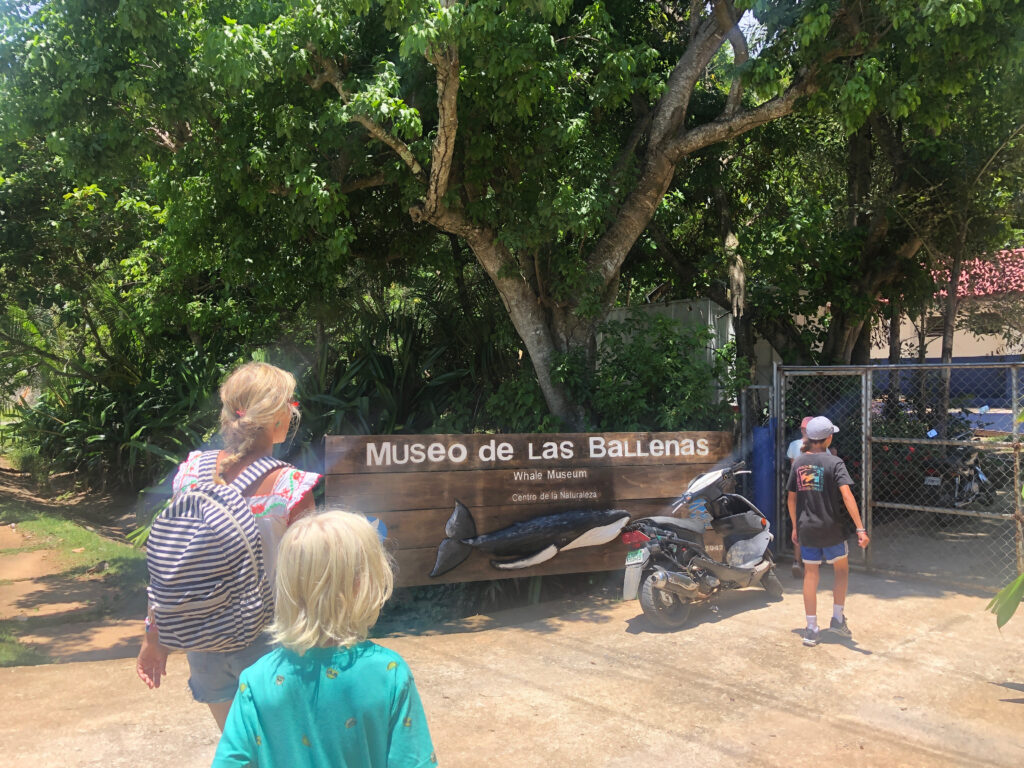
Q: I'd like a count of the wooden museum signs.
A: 1